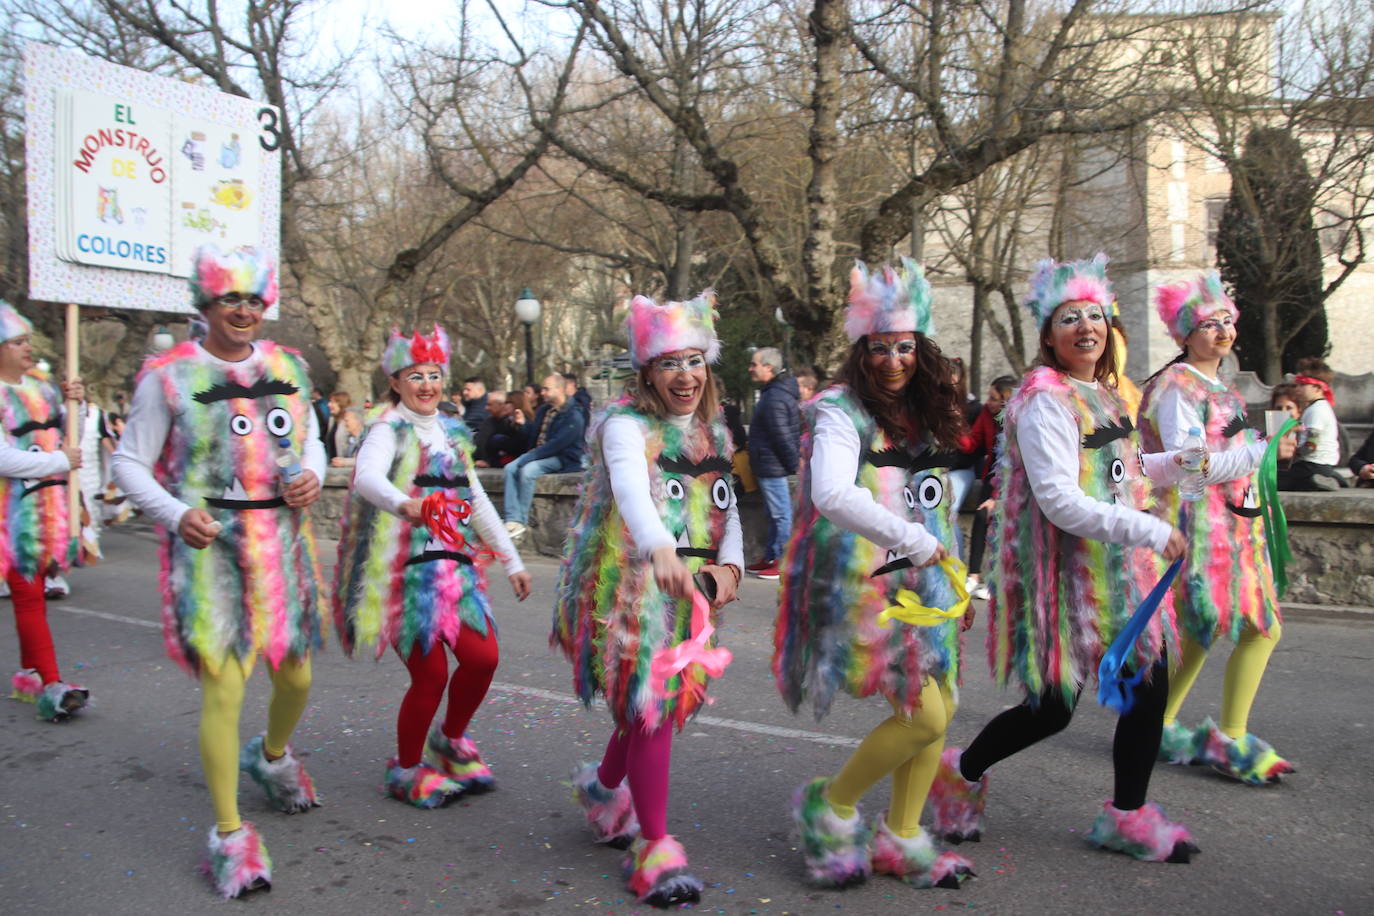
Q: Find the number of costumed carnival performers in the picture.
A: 7